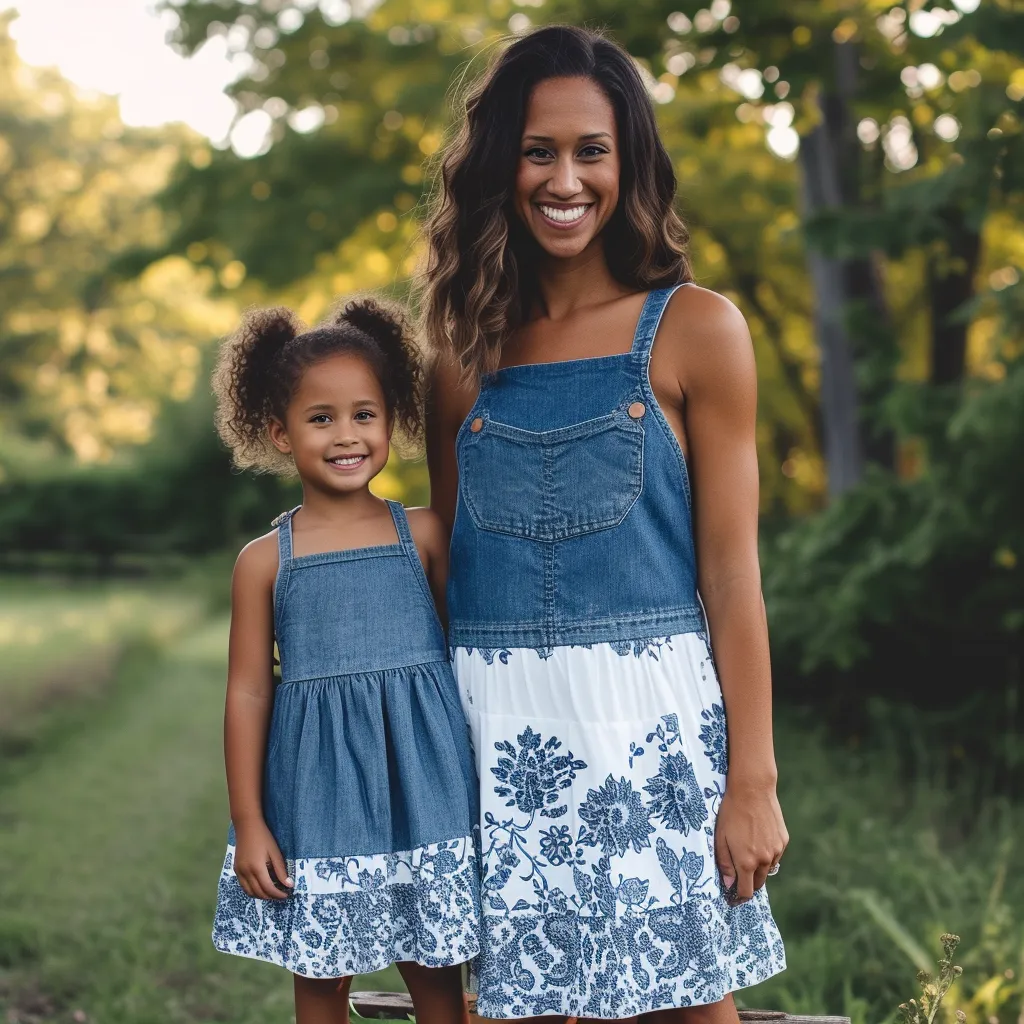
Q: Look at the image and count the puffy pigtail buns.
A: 2